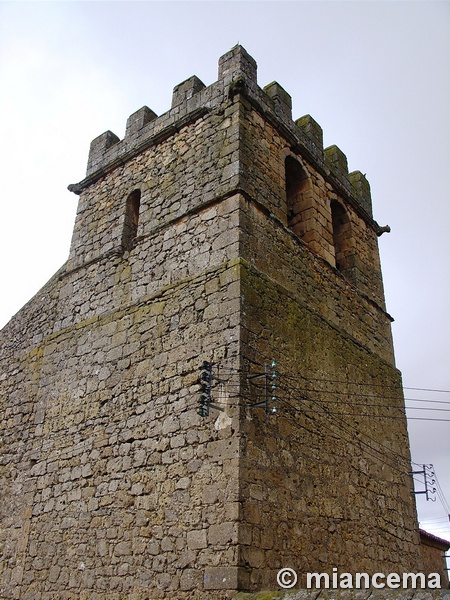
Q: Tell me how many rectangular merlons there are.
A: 8